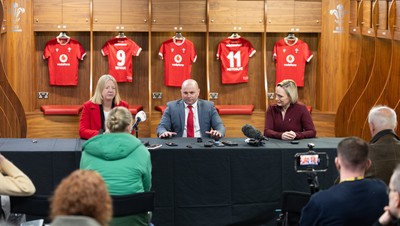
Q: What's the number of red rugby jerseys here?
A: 5